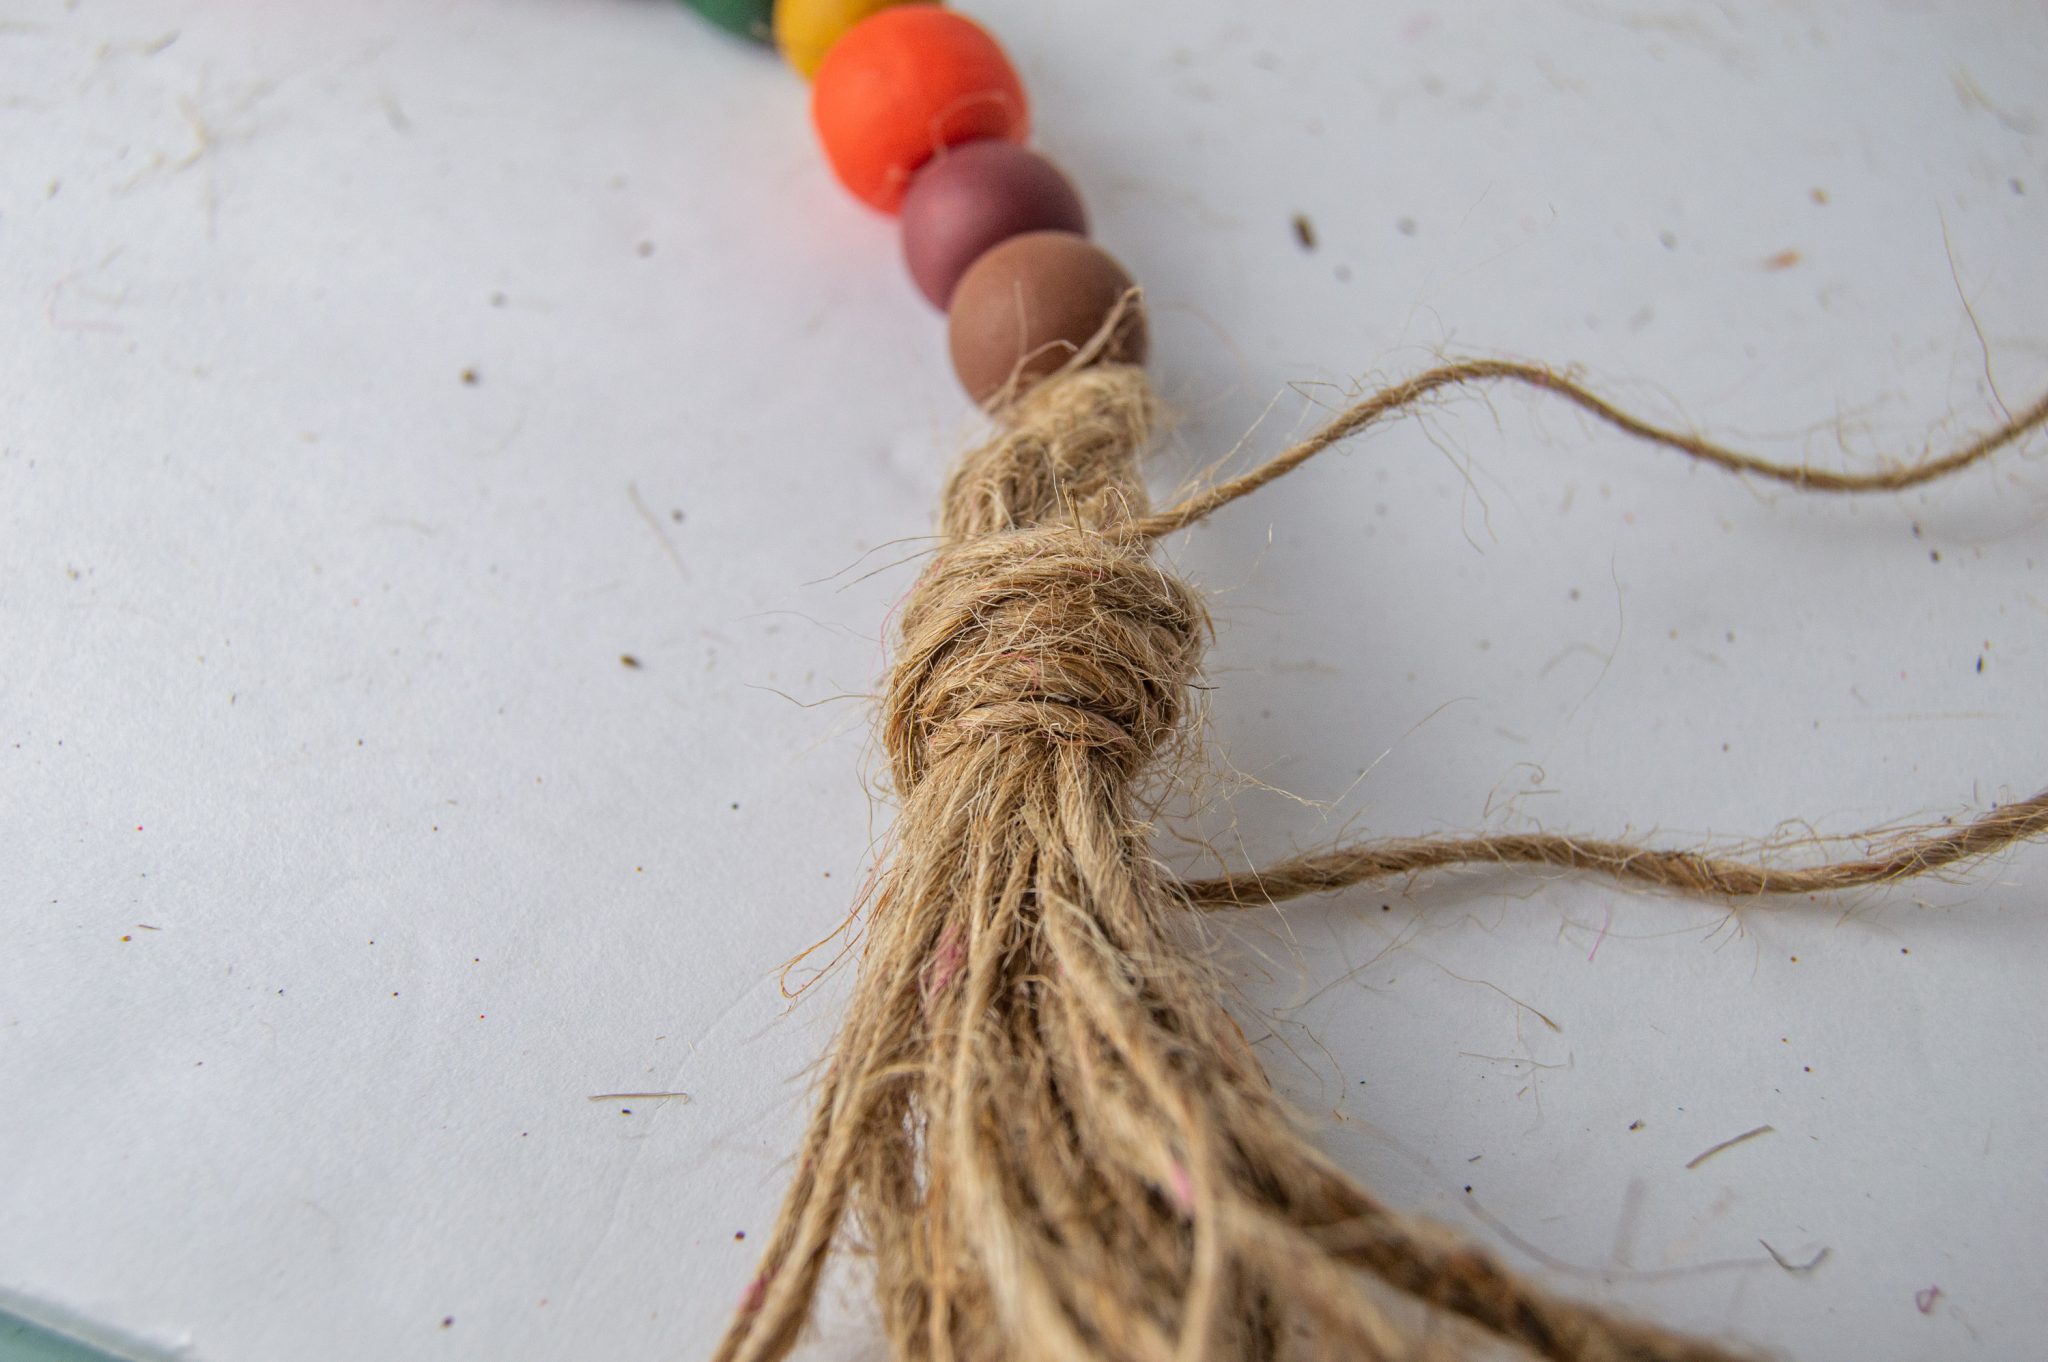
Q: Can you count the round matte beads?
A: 5